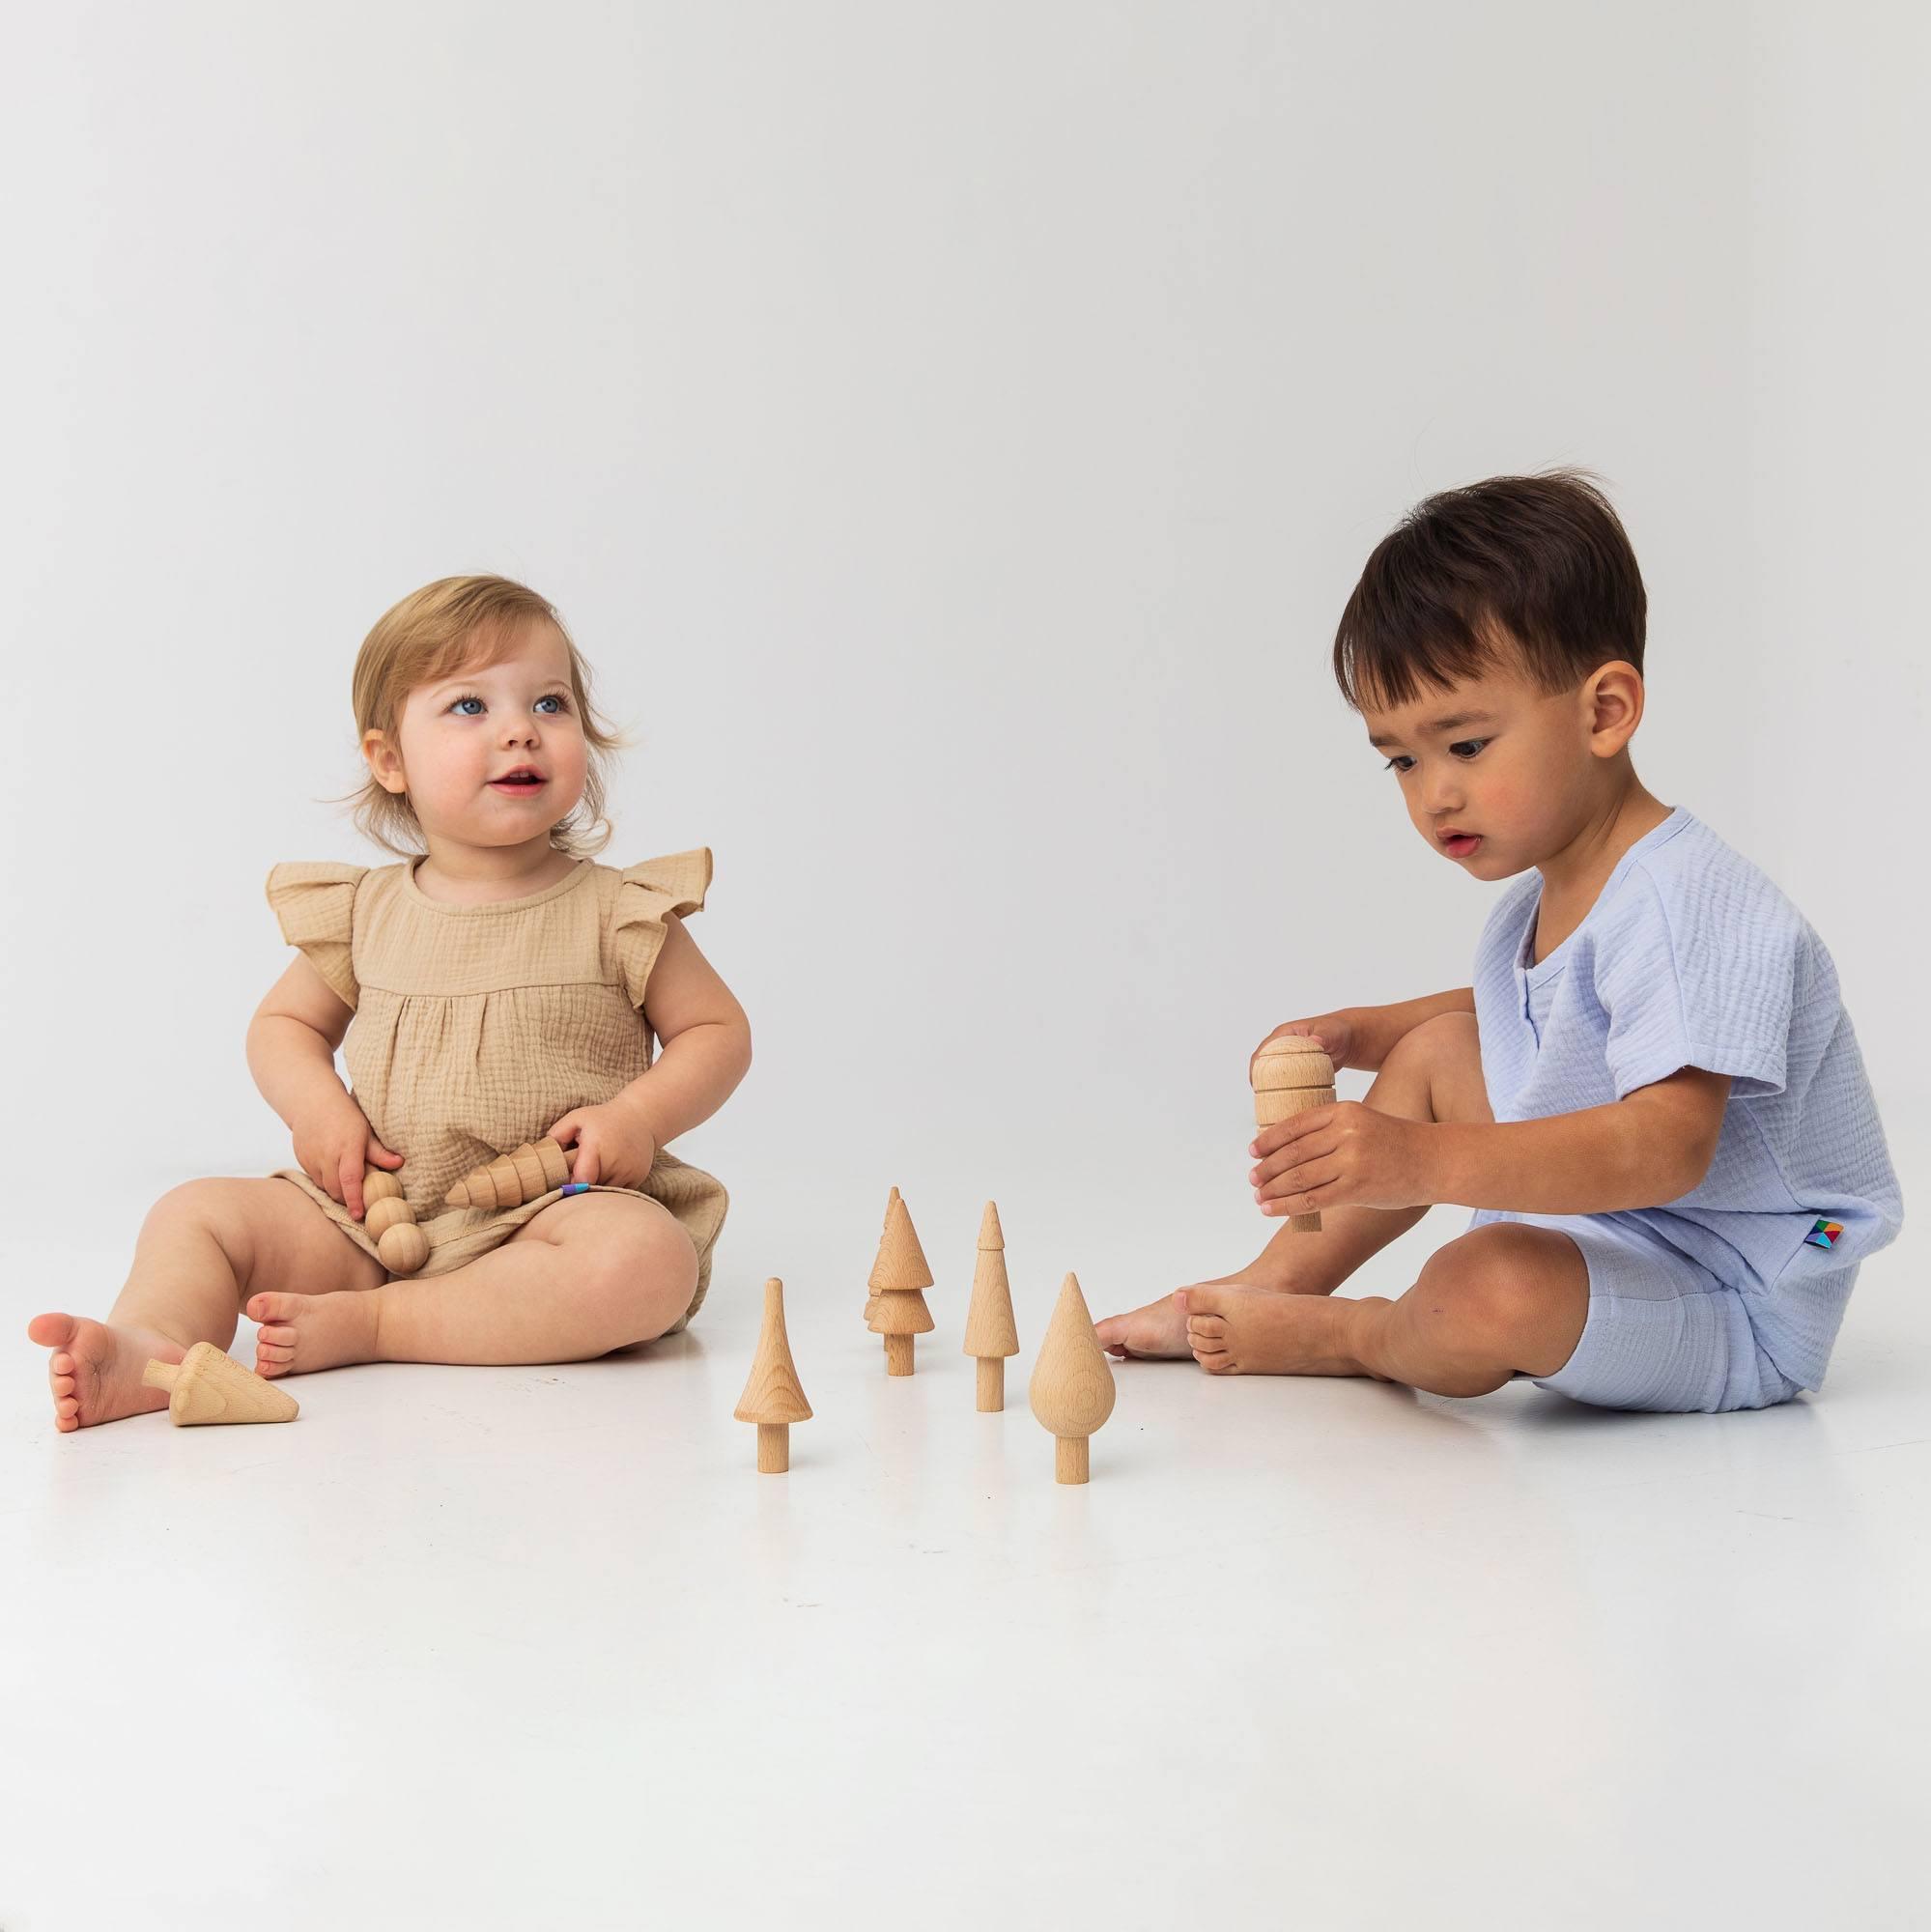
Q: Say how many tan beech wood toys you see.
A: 9